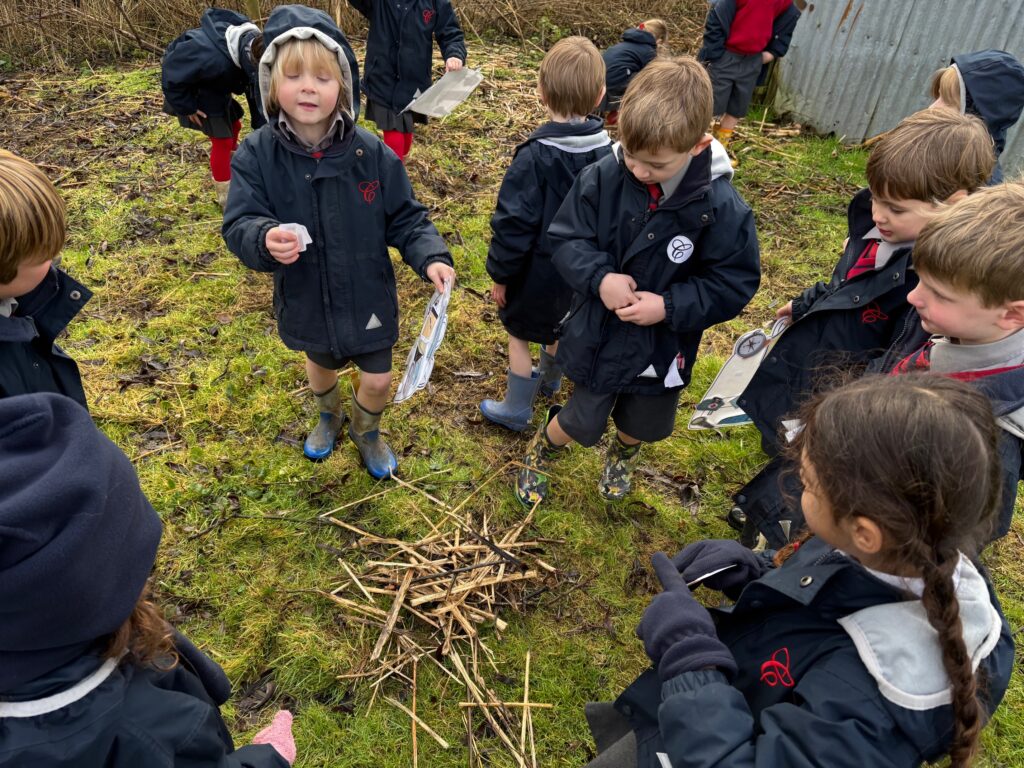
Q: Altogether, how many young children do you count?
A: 13